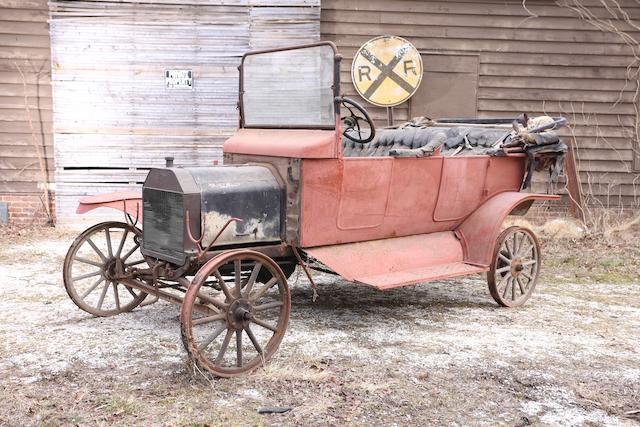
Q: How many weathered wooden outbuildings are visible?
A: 1